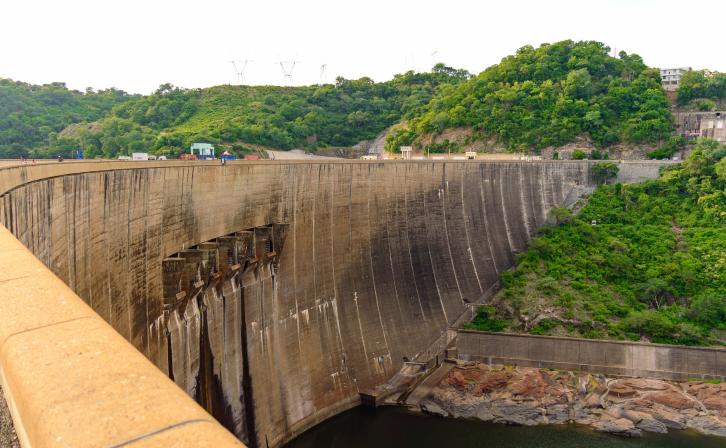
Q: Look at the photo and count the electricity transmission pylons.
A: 3